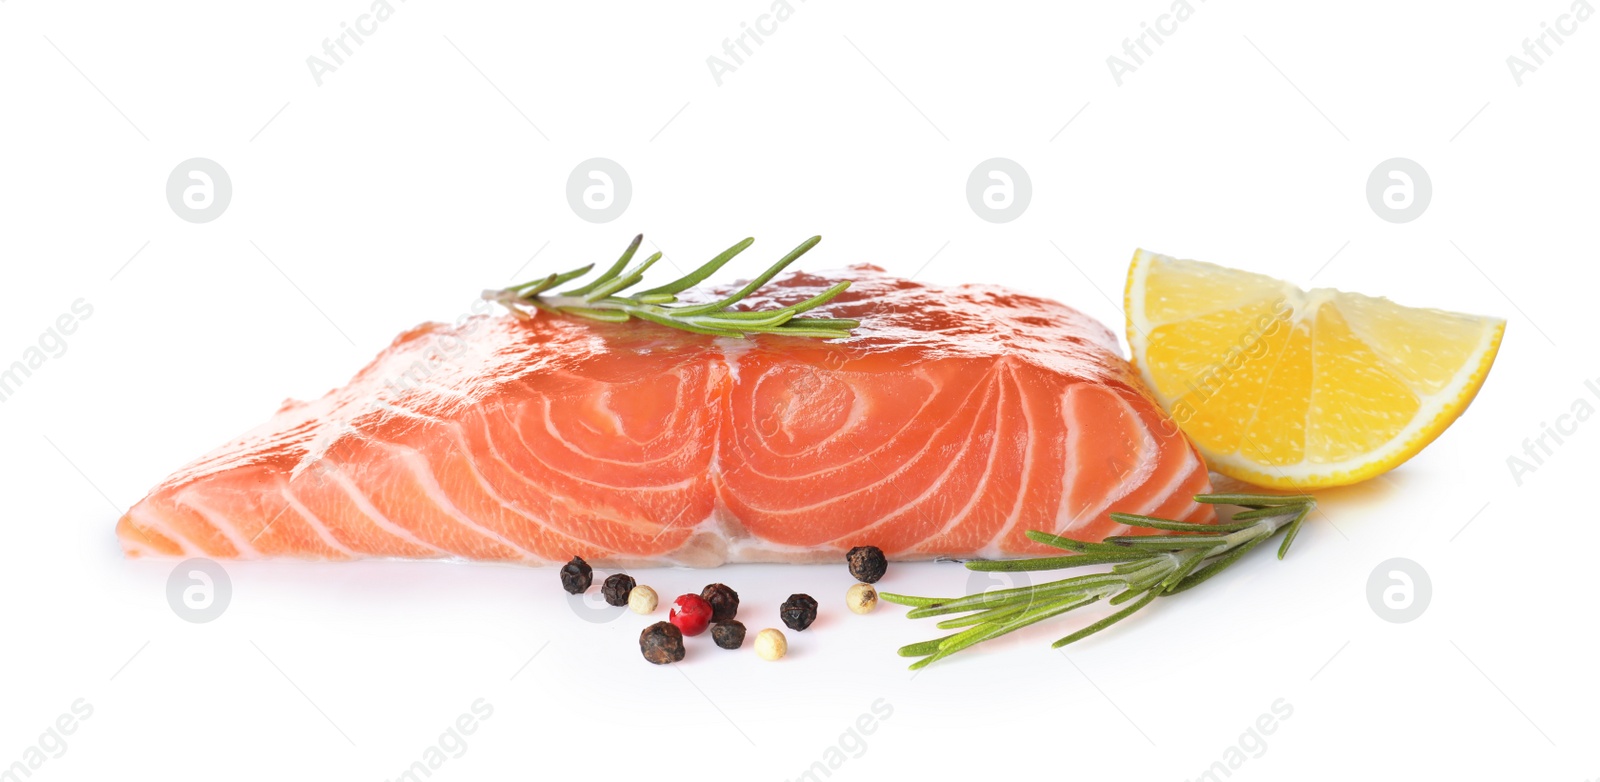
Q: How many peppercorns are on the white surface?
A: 11